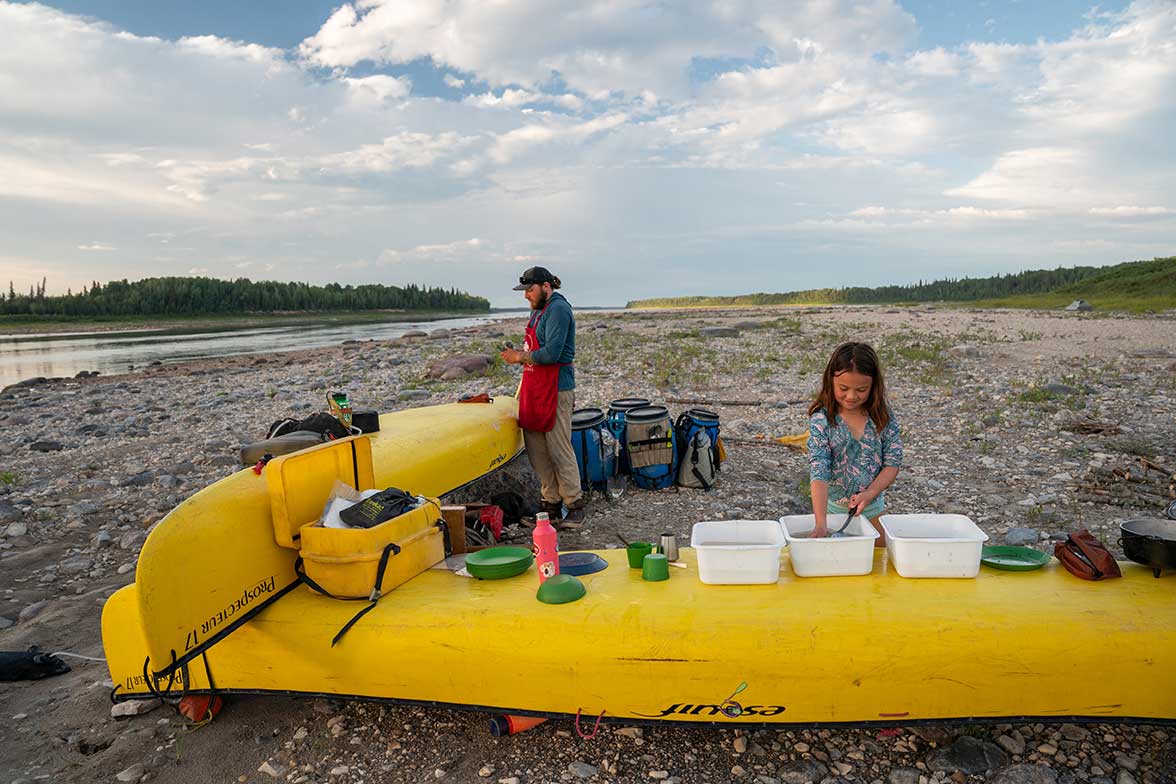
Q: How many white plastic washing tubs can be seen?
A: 3